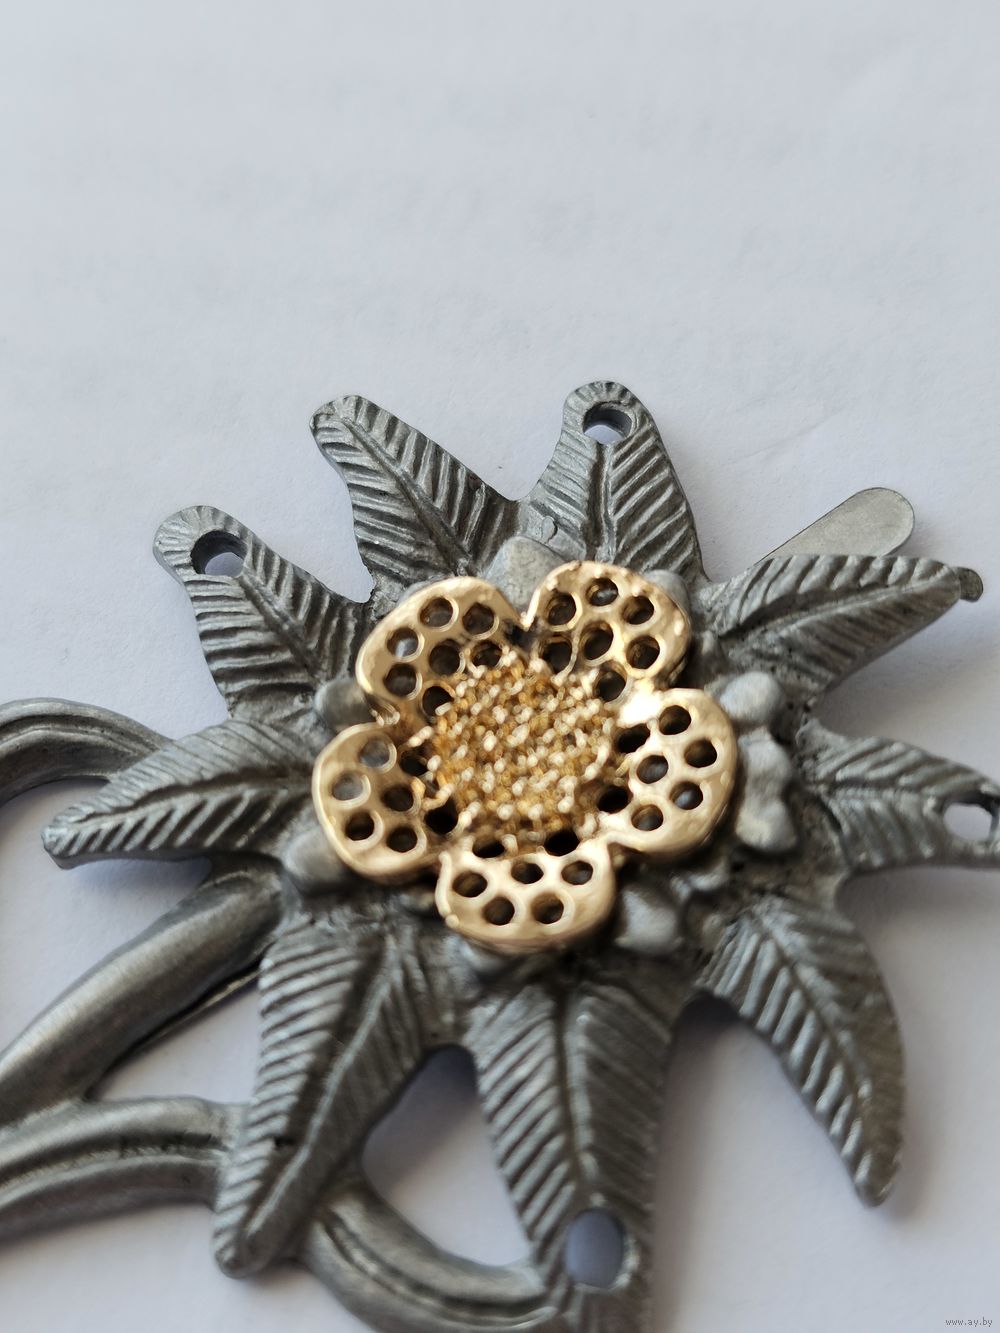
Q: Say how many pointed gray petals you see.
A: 9